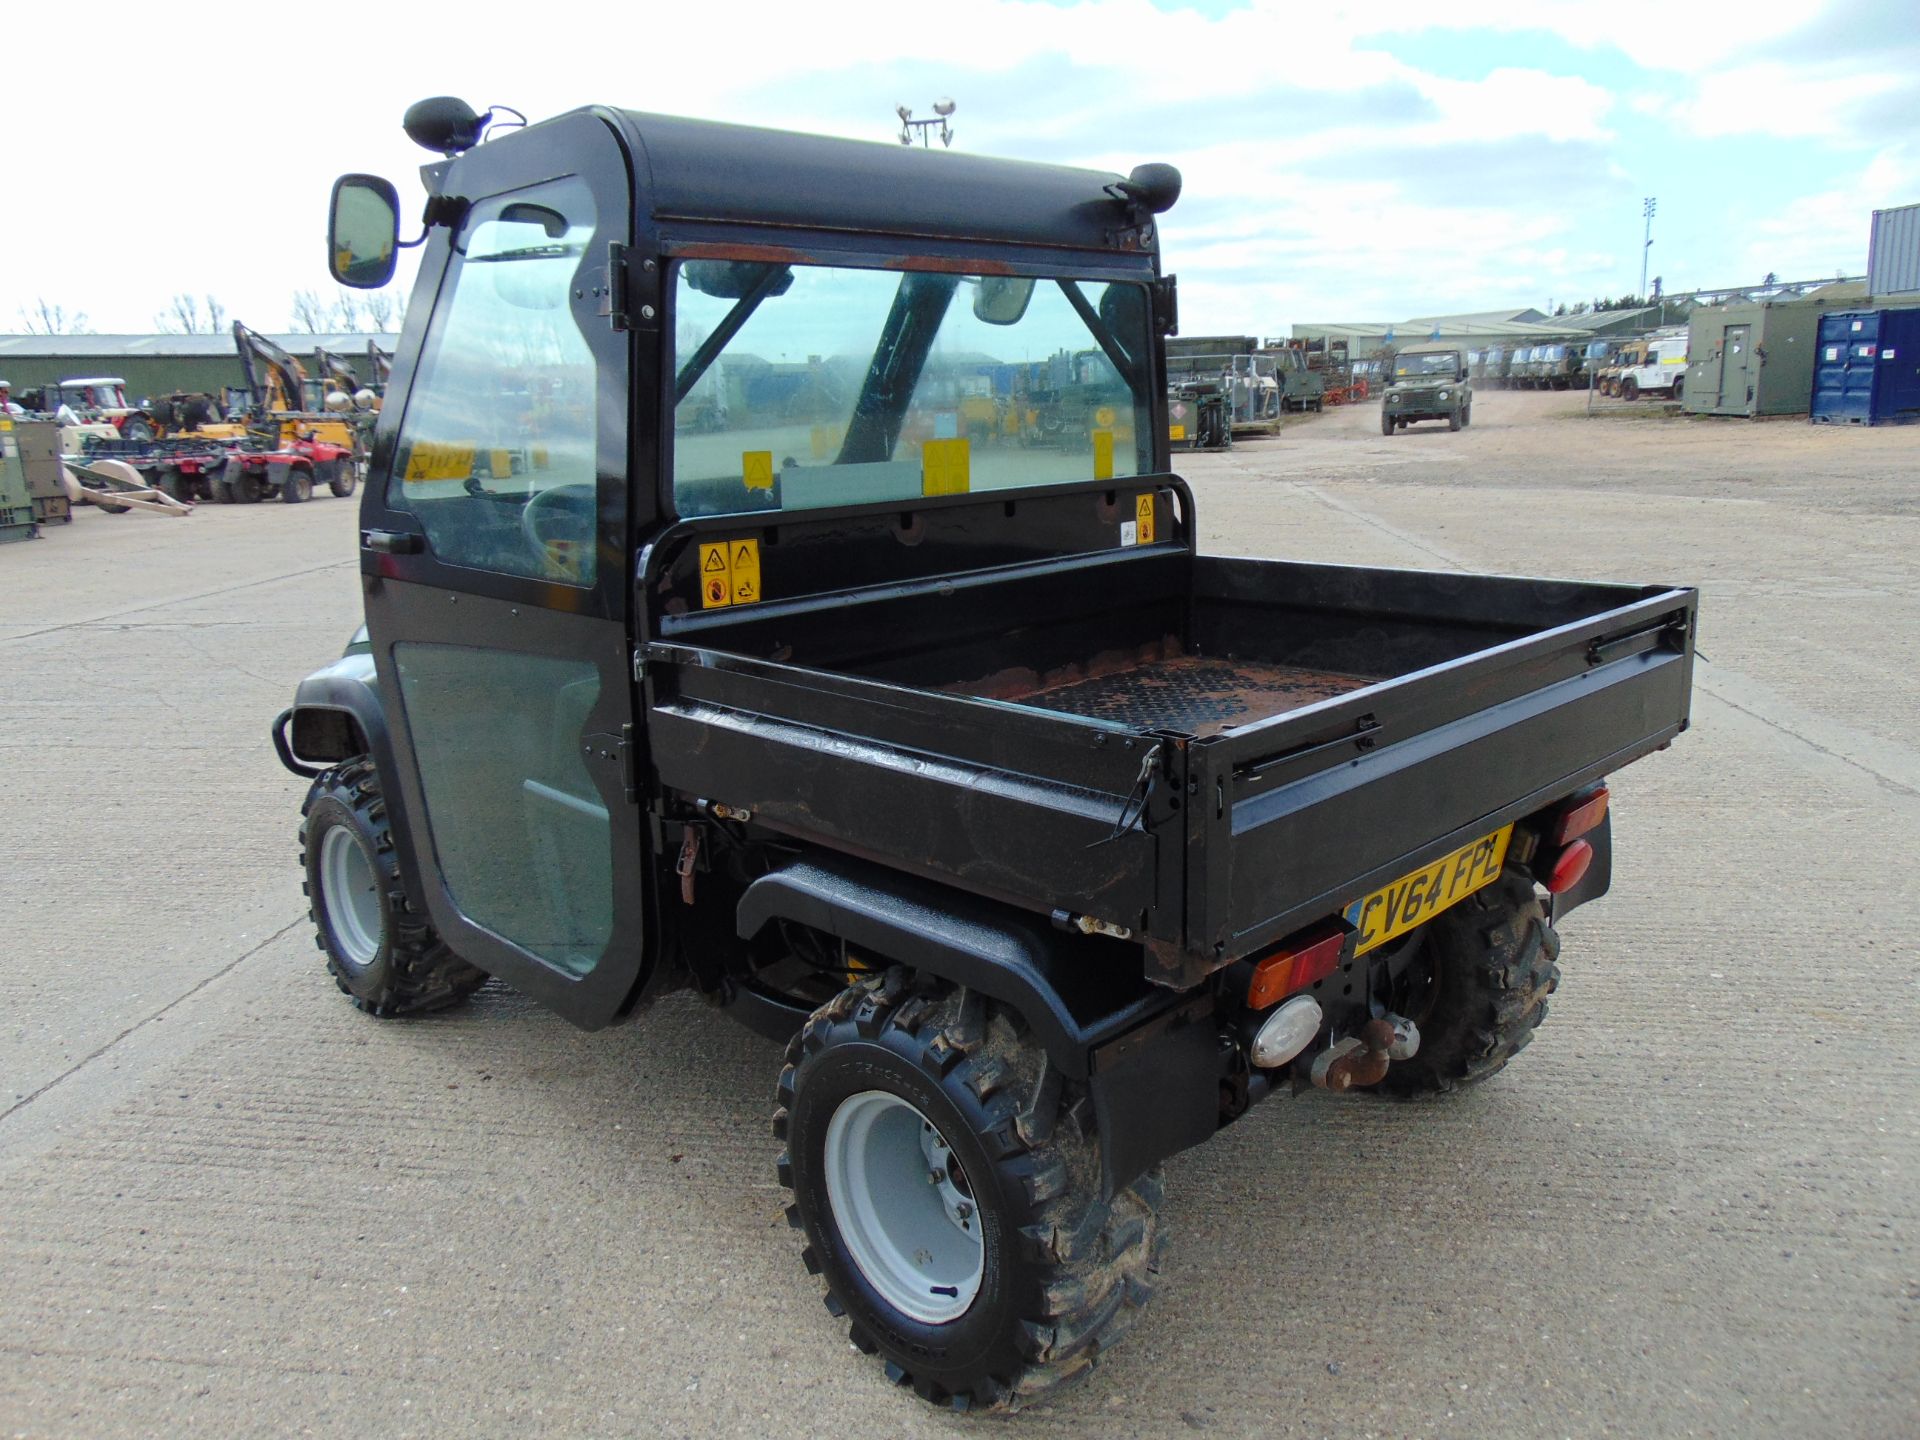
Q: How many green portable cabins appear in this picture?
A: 1